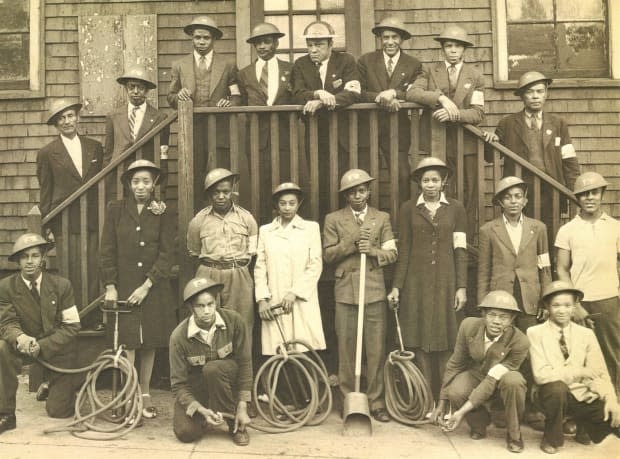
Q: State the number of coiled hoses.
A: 3